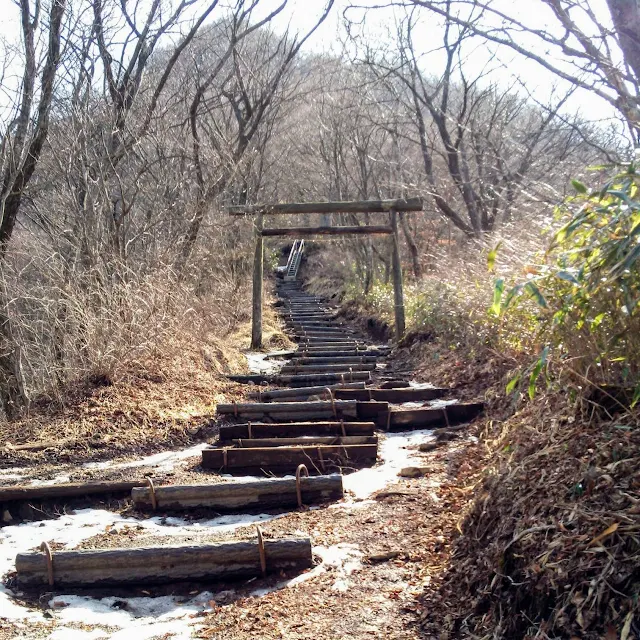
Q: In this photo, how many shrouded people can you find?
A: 0